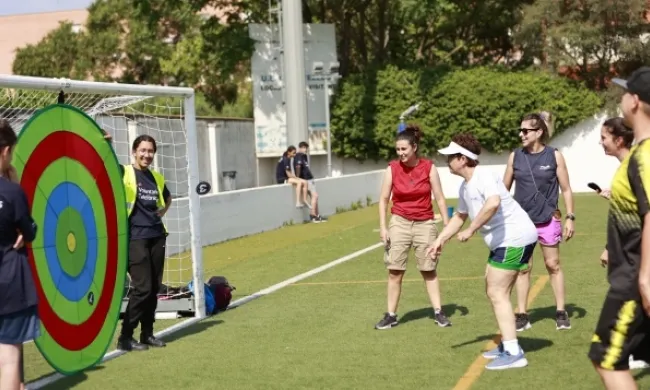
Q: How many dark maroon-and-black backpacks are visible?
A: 1